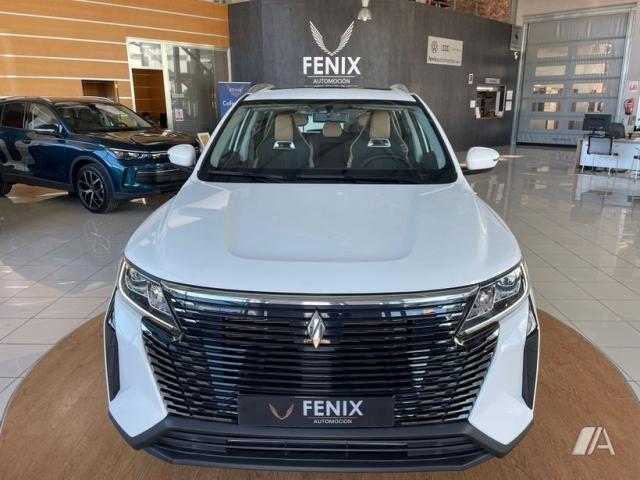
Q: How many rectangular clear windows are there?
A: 10